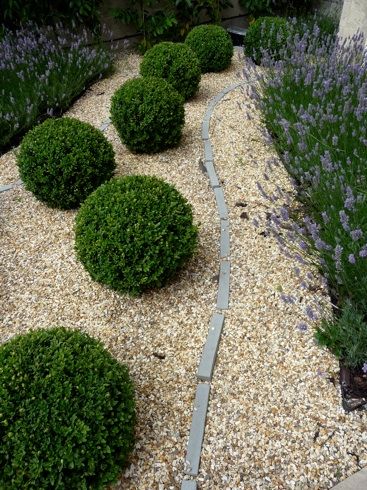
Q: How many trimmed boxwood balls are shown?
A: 7